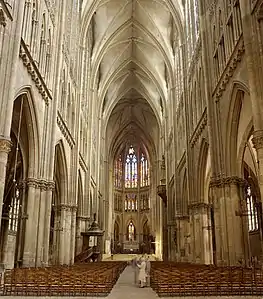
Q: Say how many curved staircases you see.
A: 1